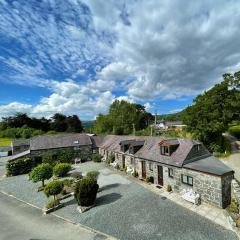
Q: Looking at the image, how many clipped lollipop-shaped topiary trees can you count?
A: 2